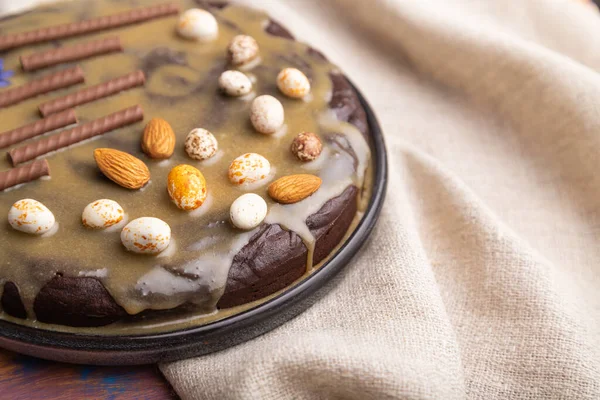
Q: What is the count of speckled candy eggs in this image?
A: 13